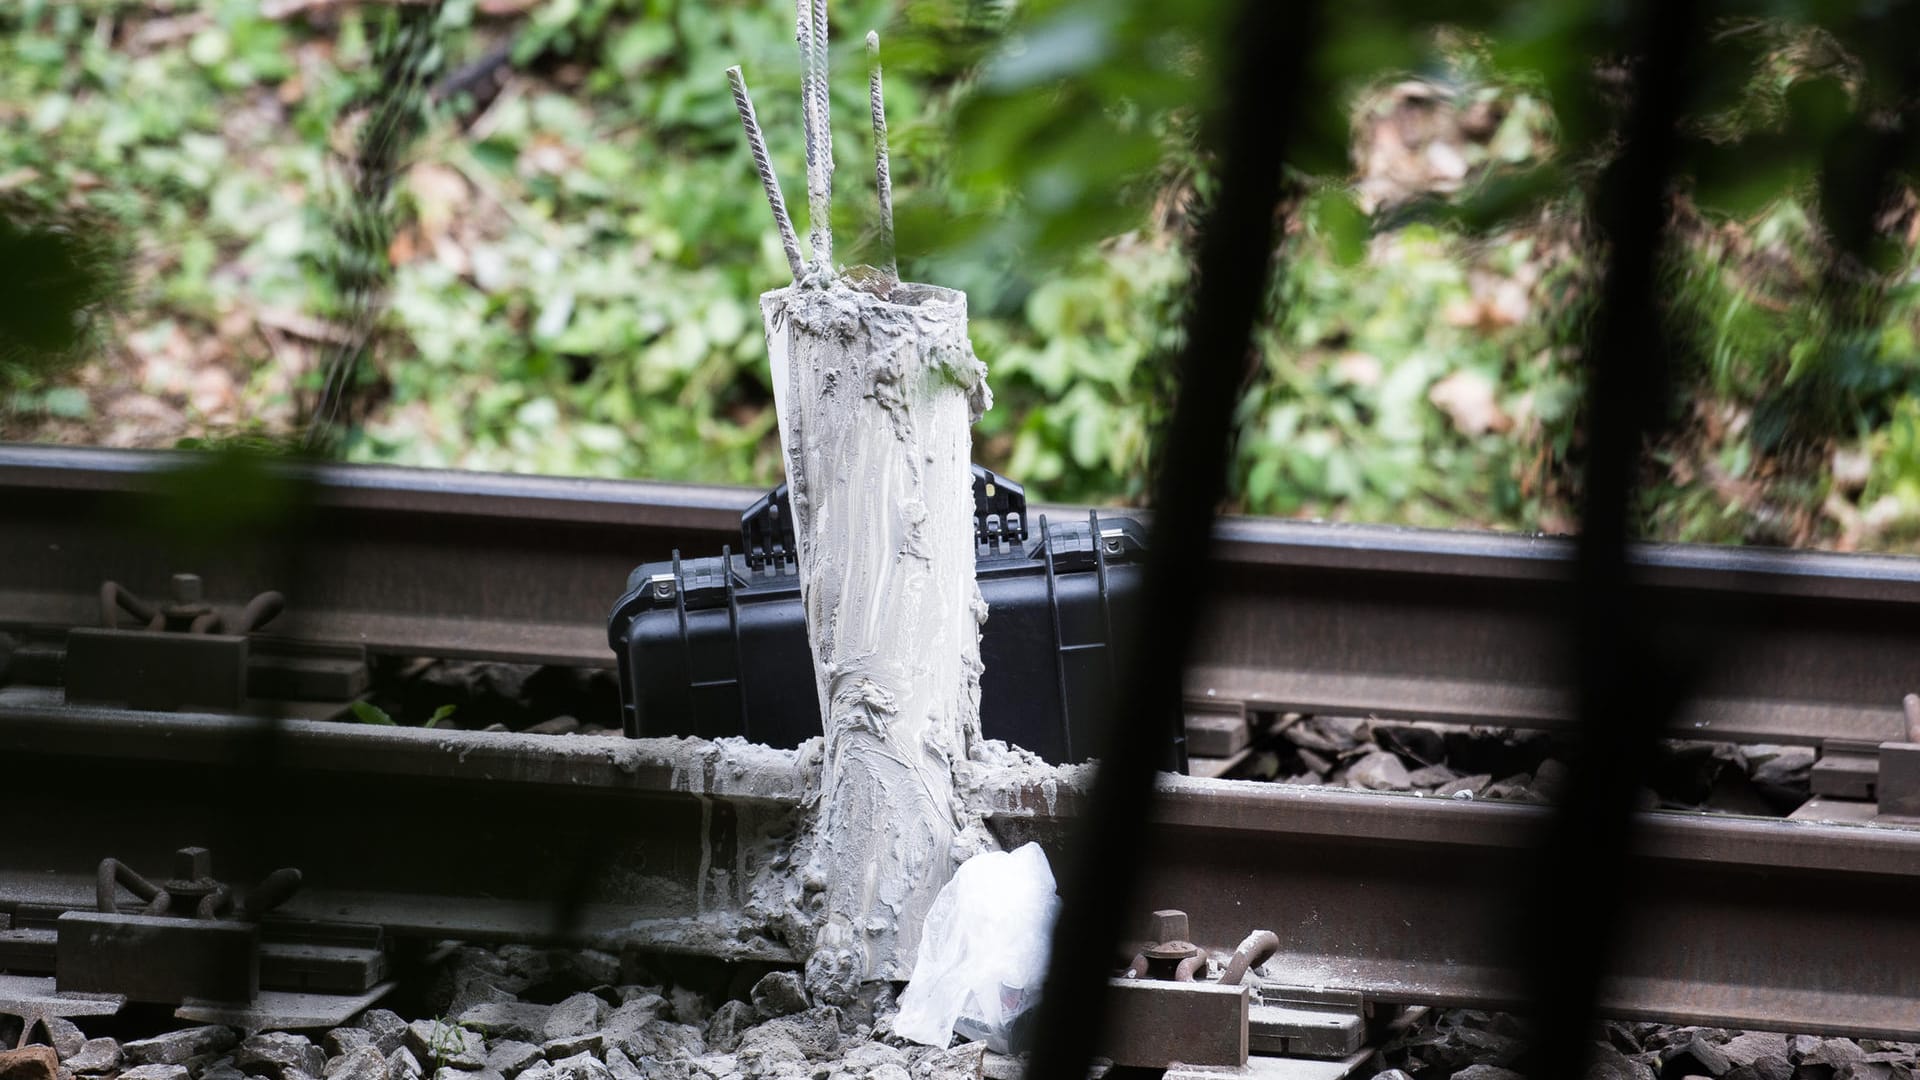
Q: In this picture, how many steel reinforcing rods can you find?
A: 4